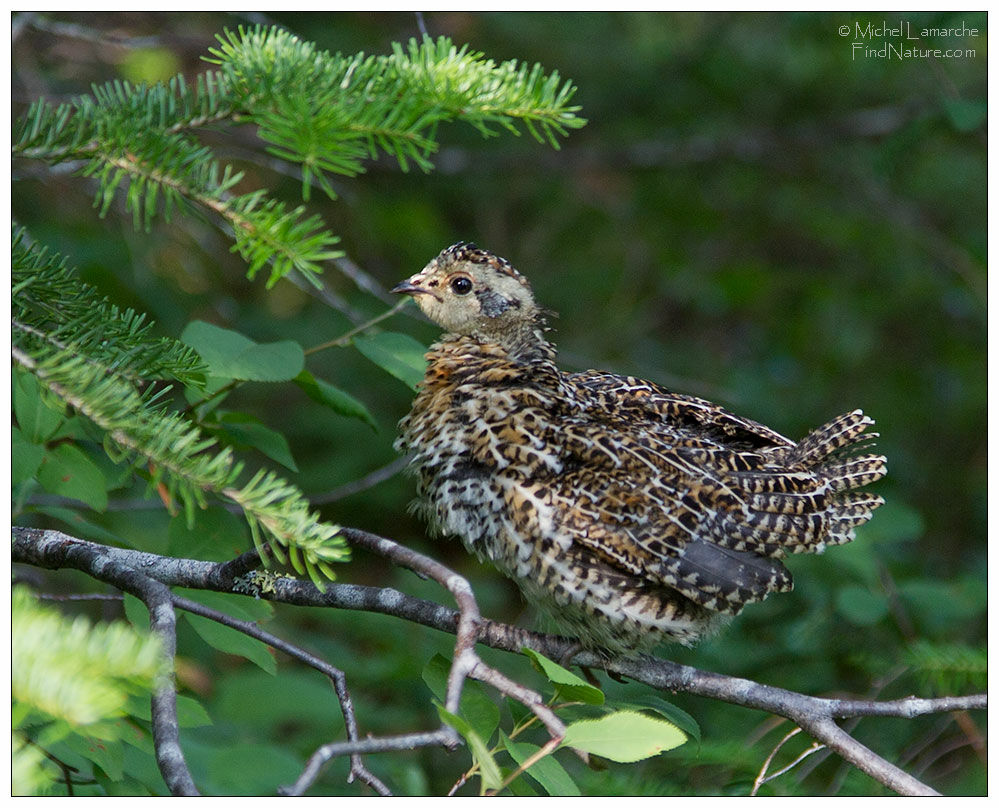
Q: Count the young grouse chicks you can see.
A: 1